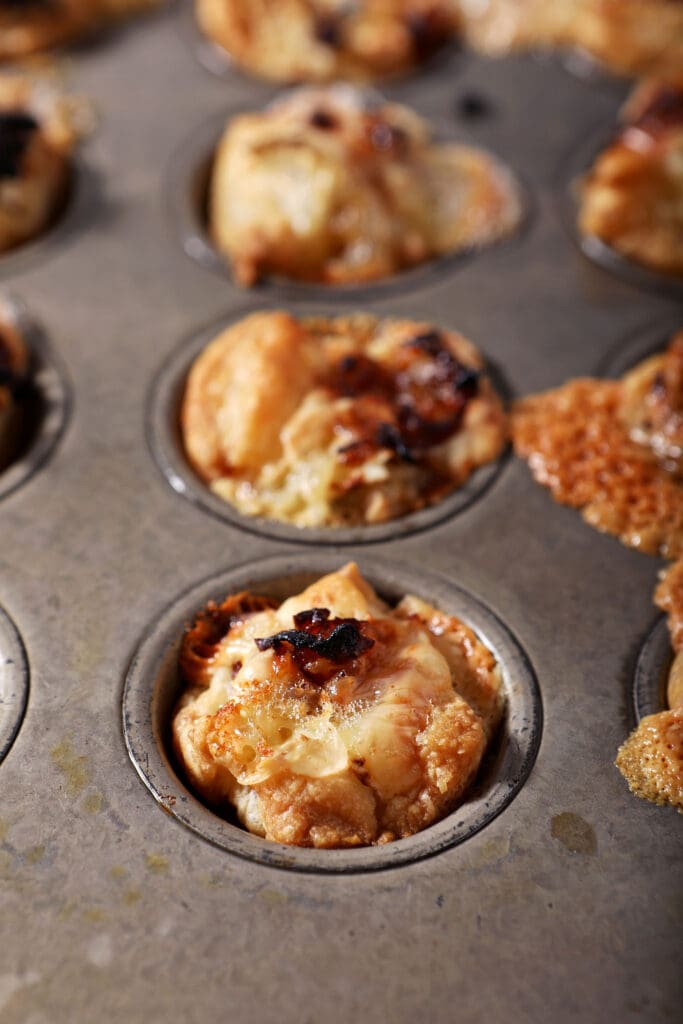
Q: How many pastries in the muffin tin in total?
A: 11